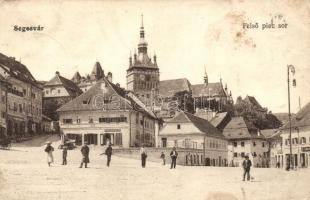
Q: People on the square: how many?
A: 8